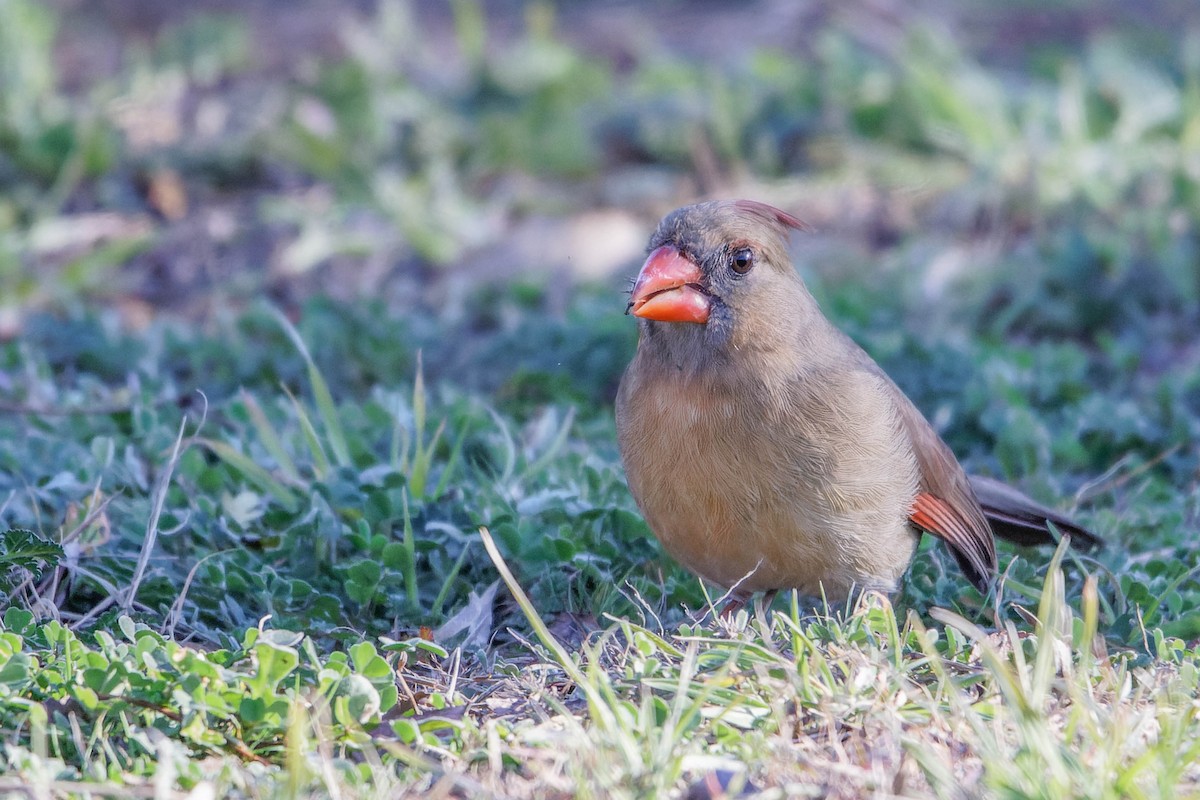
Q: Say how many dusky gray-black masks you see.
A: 1